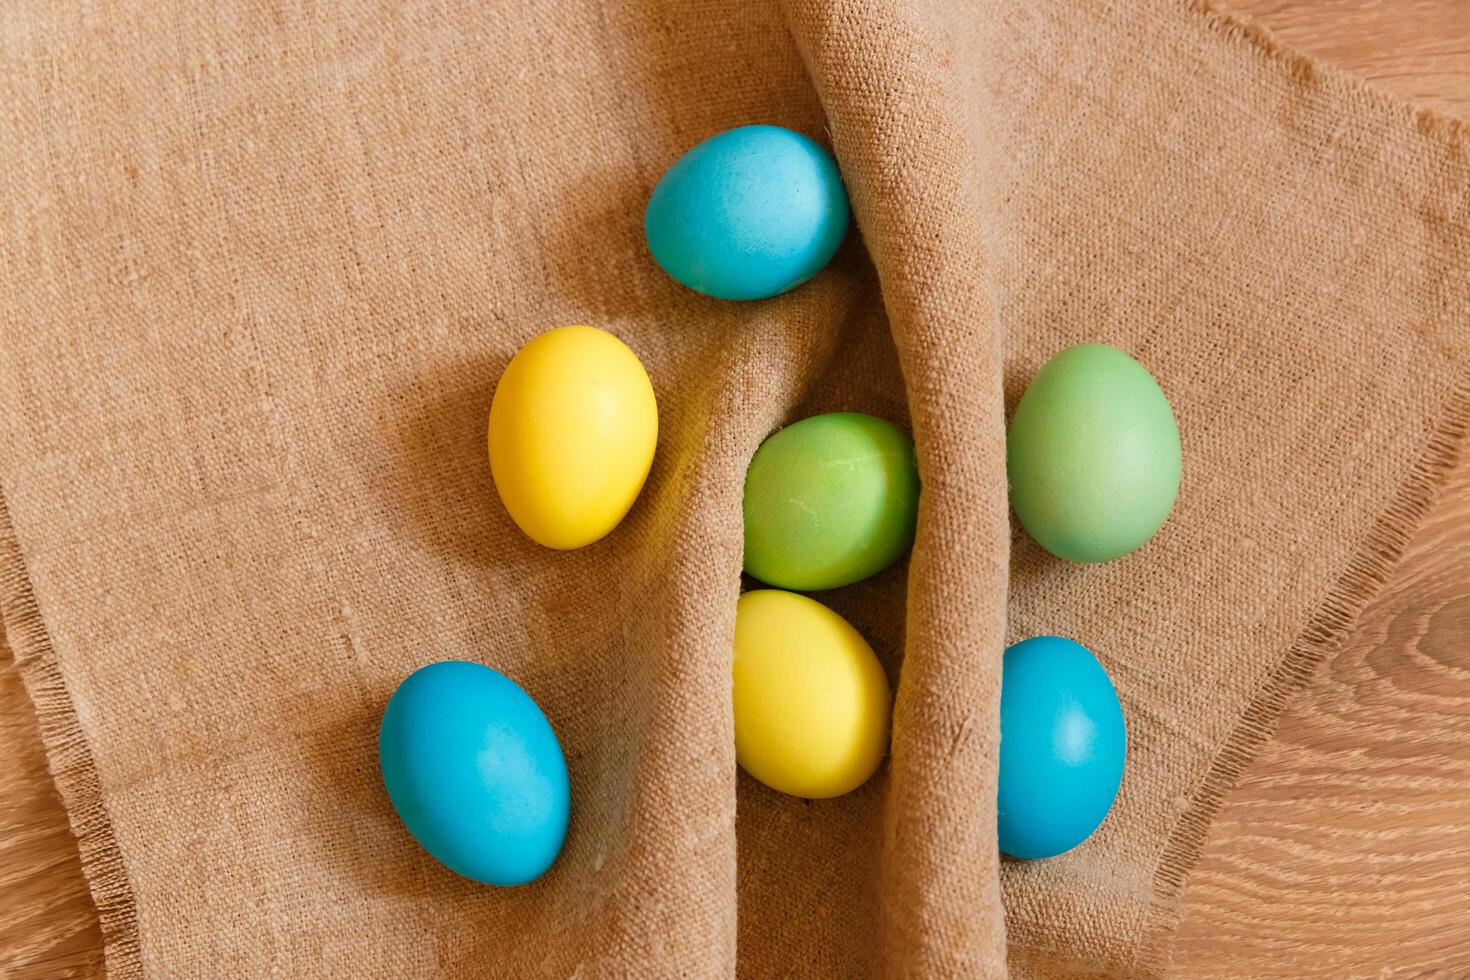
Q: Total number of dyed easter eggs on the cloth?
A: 7